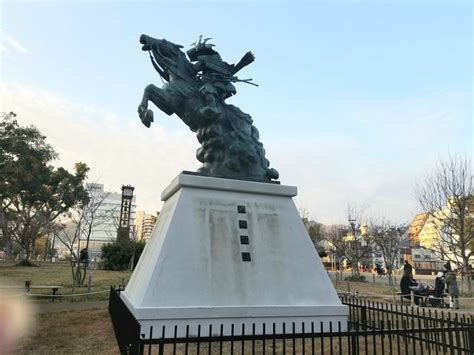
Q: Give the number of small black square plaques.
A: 4